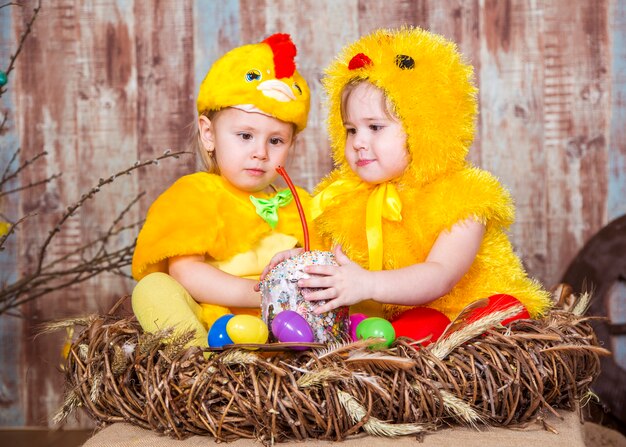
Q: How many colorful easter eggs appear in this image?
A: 5